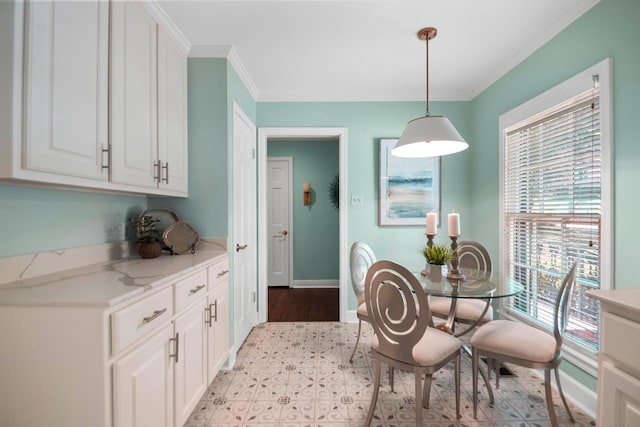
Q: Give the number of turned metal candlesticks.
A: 2